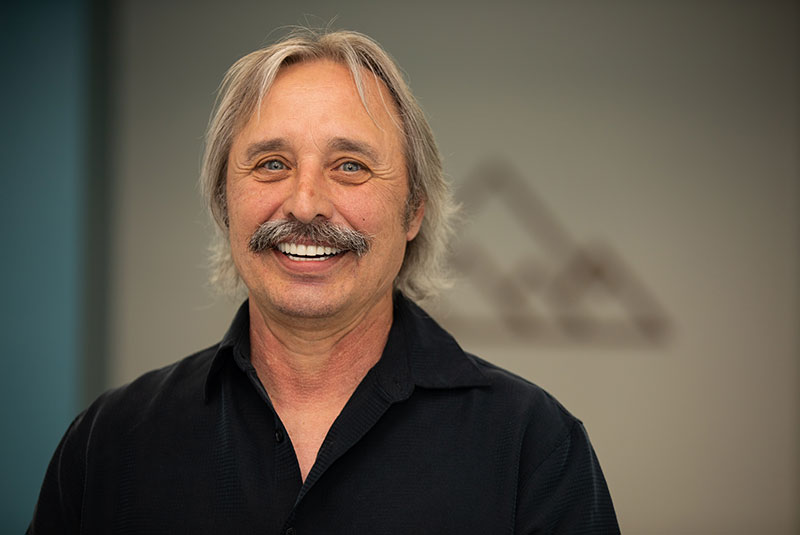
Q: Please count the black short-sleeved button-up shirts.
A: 1